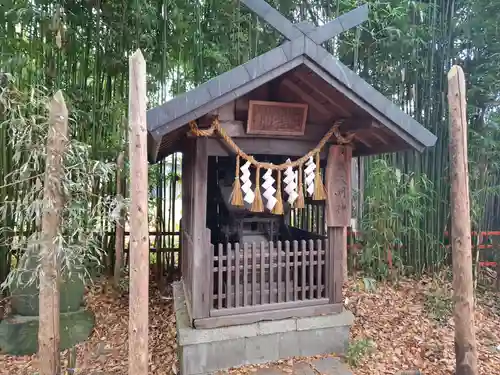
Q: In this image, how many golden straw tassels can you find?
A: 5